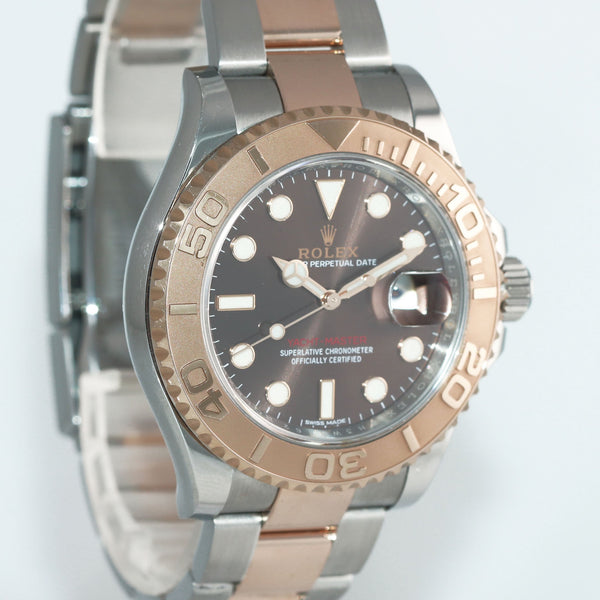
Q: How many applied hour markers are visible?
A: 11